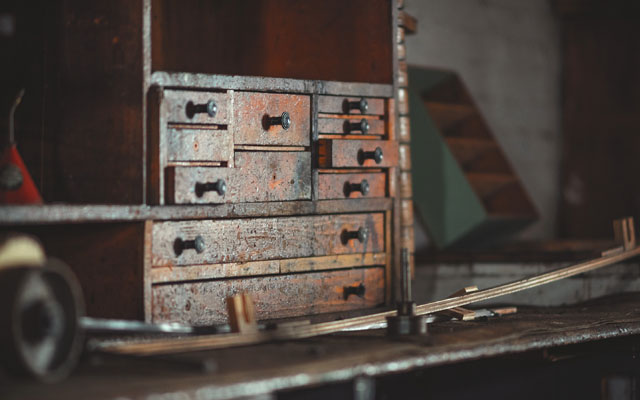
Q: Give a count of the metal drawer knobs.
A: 10